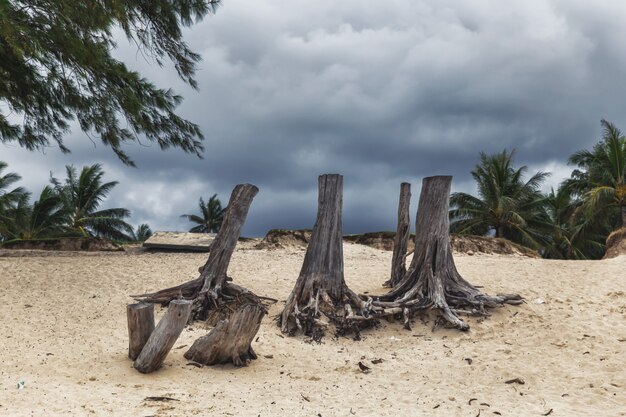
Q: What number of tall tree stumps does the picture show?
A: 4